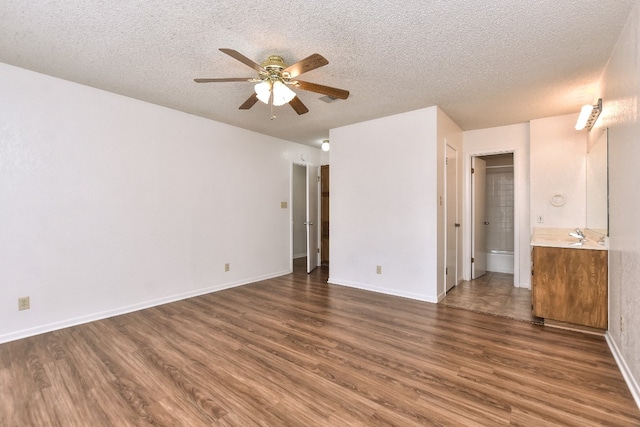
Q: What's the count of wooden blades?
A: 6